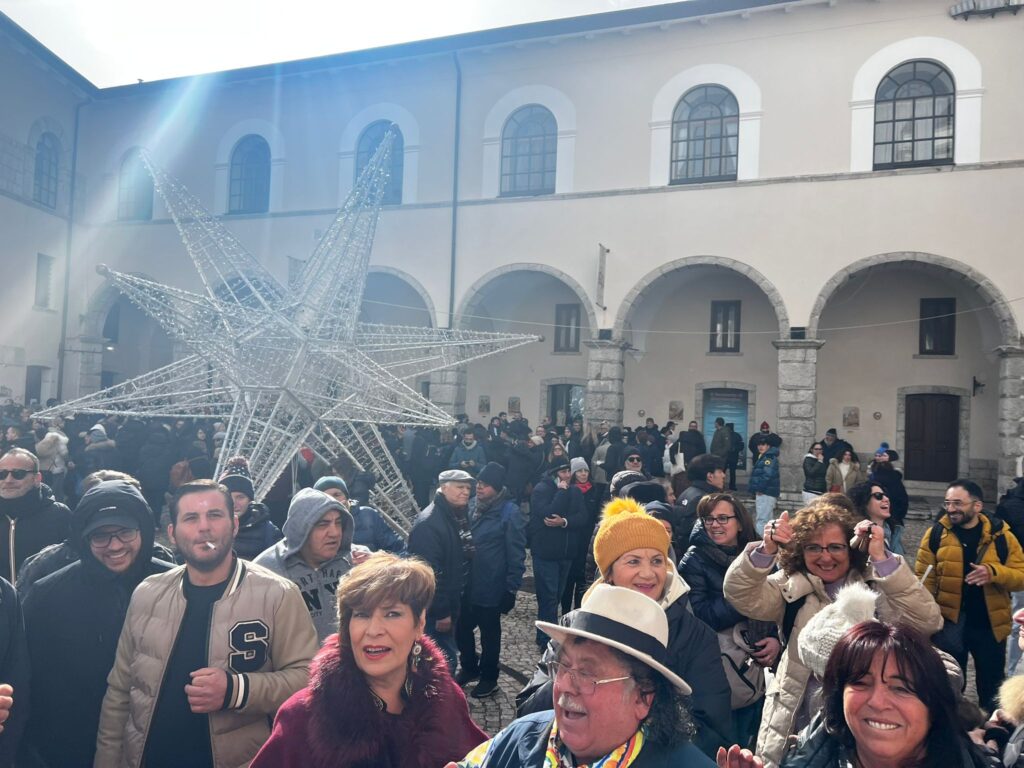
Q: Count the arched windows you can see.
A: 7